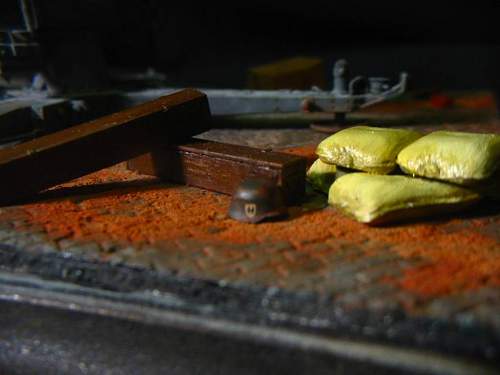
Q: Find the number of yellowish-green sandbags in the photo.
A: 4